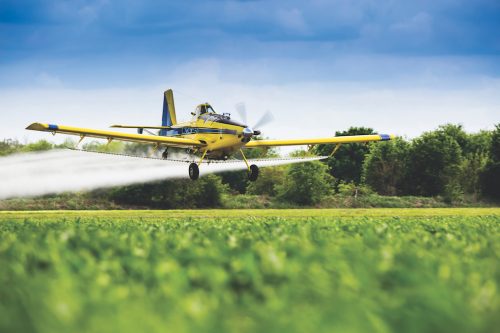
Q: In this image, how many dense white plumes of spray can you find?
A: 1